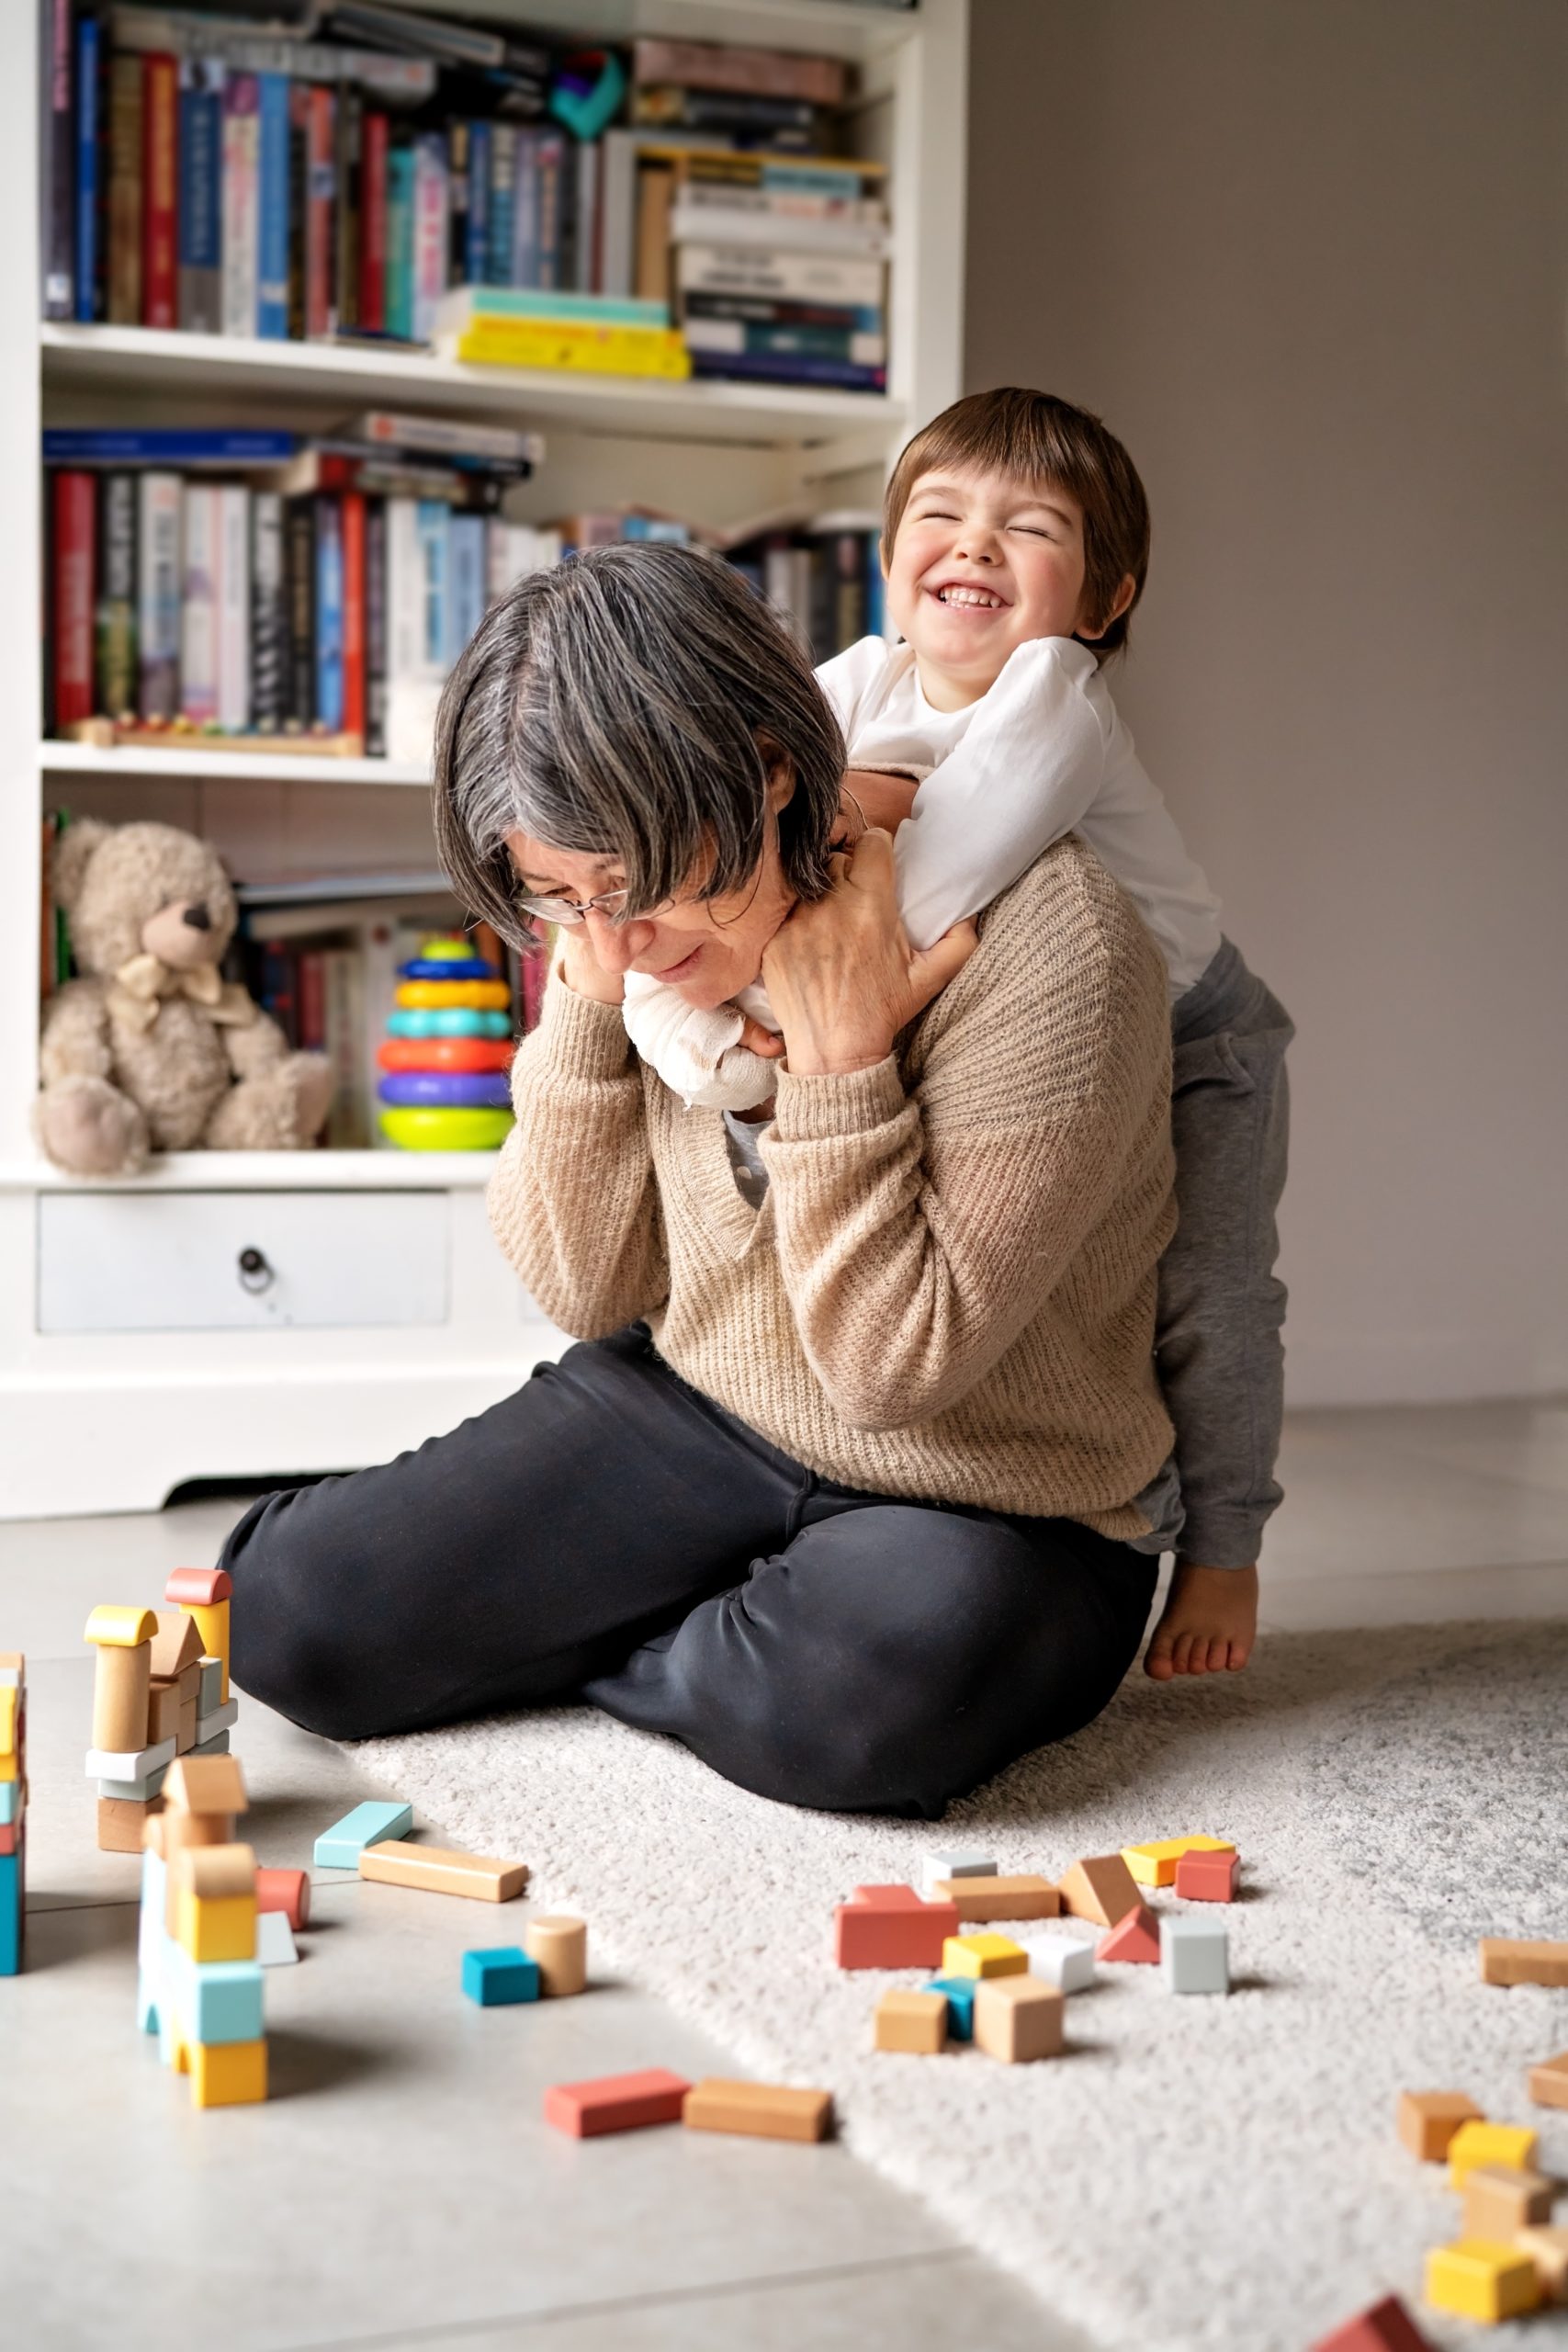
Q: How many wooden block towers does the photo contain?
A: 3